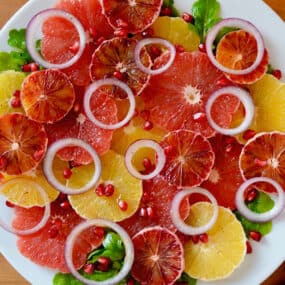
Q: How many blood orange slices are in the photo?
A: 8